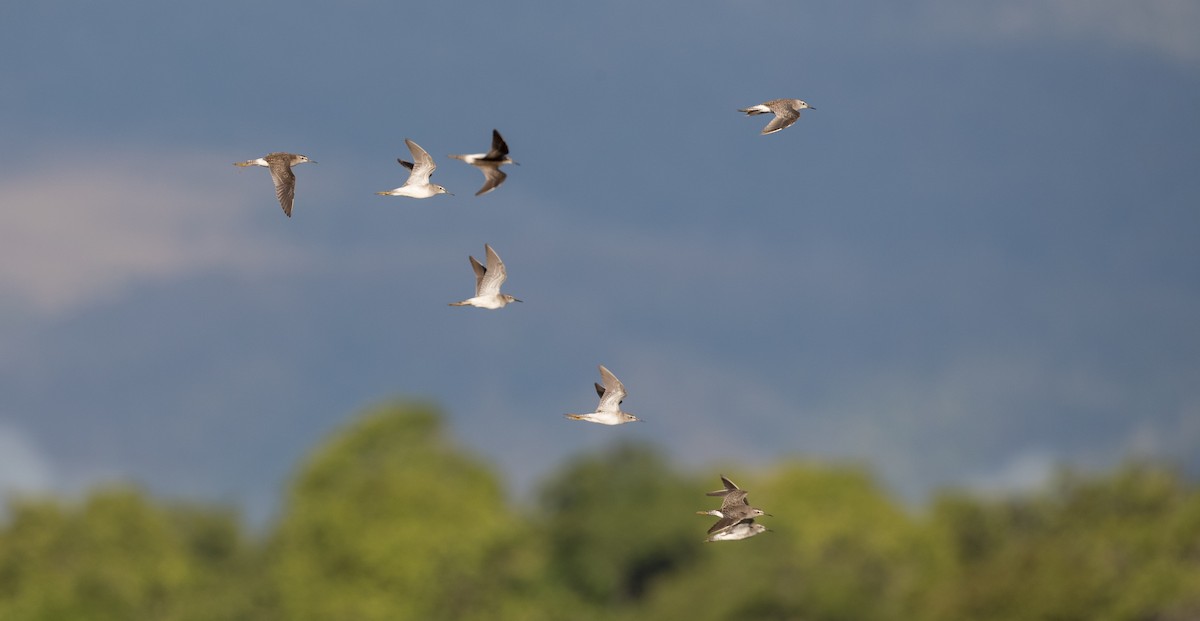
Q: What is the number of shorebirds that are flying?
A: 8